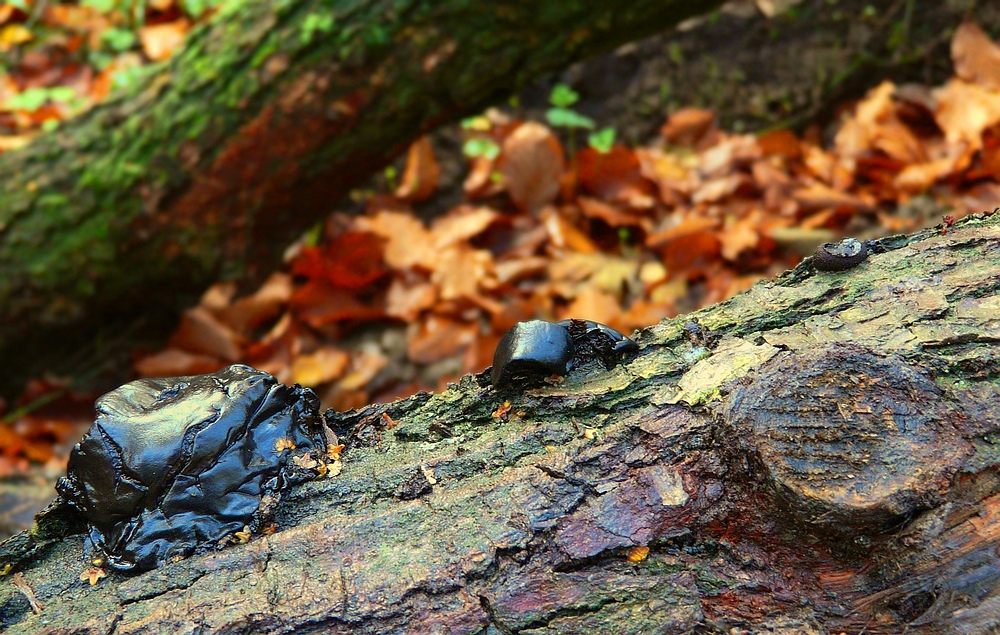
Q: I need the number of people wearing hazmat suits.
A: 0